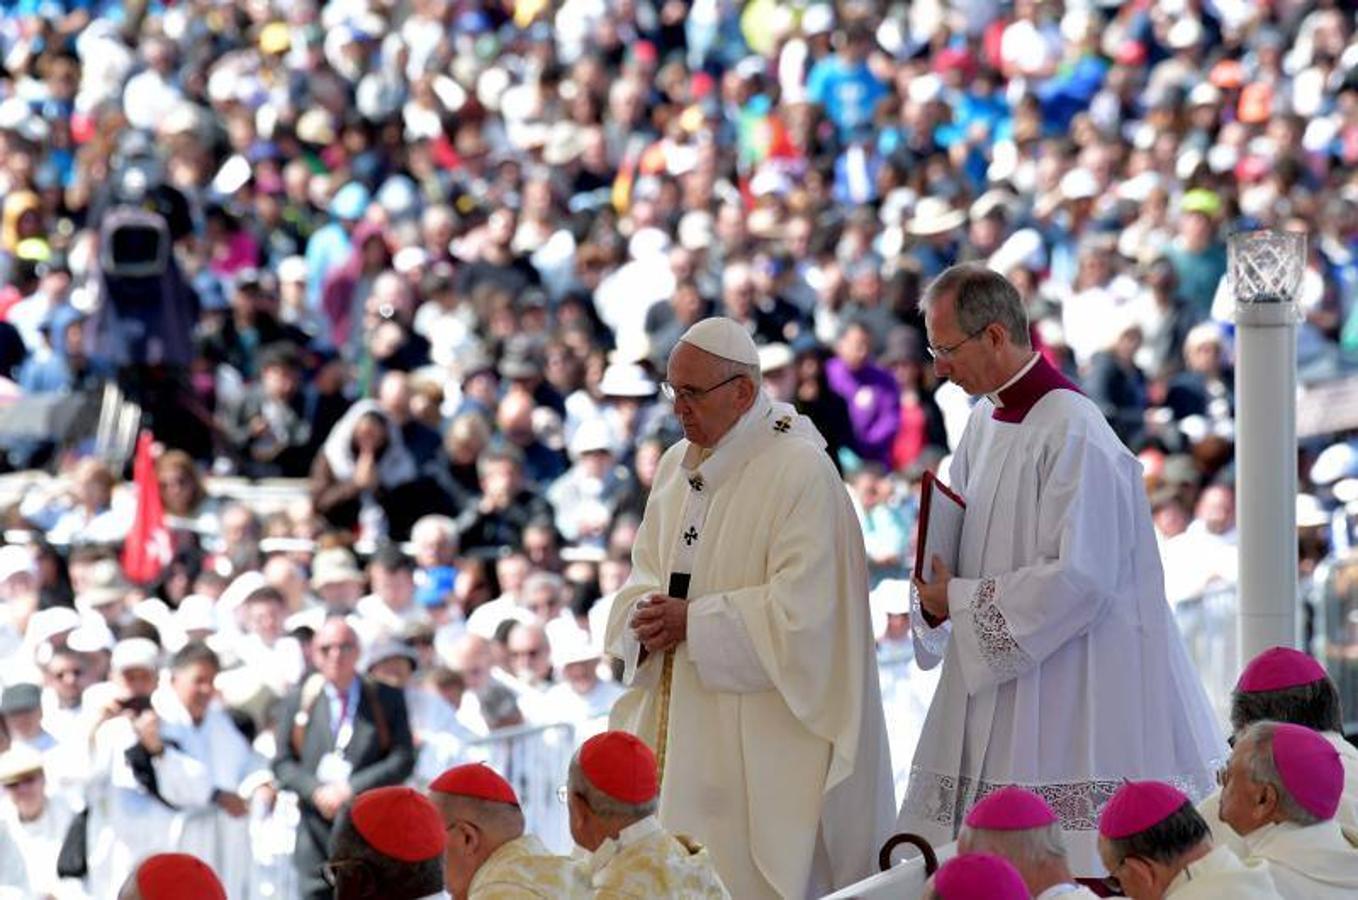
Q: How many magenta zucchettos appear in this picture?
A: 5